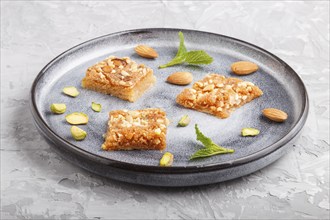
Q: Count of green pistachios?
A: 8